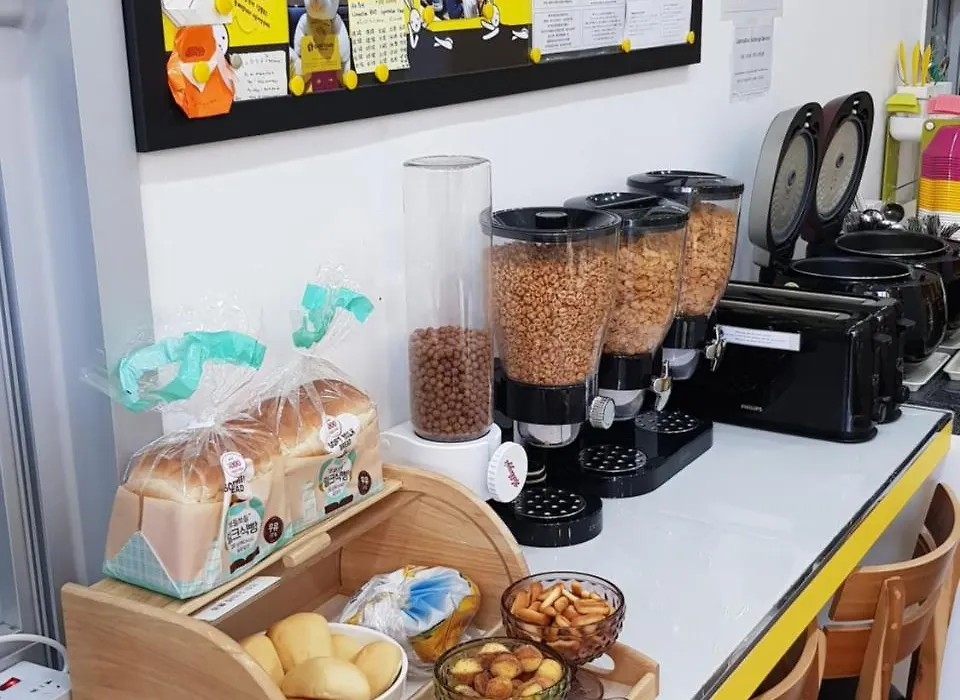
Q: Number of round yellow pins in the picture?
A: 10